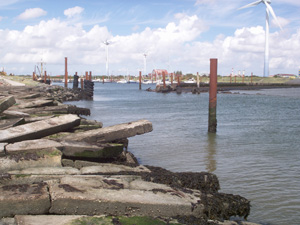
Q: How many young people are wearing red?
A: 0